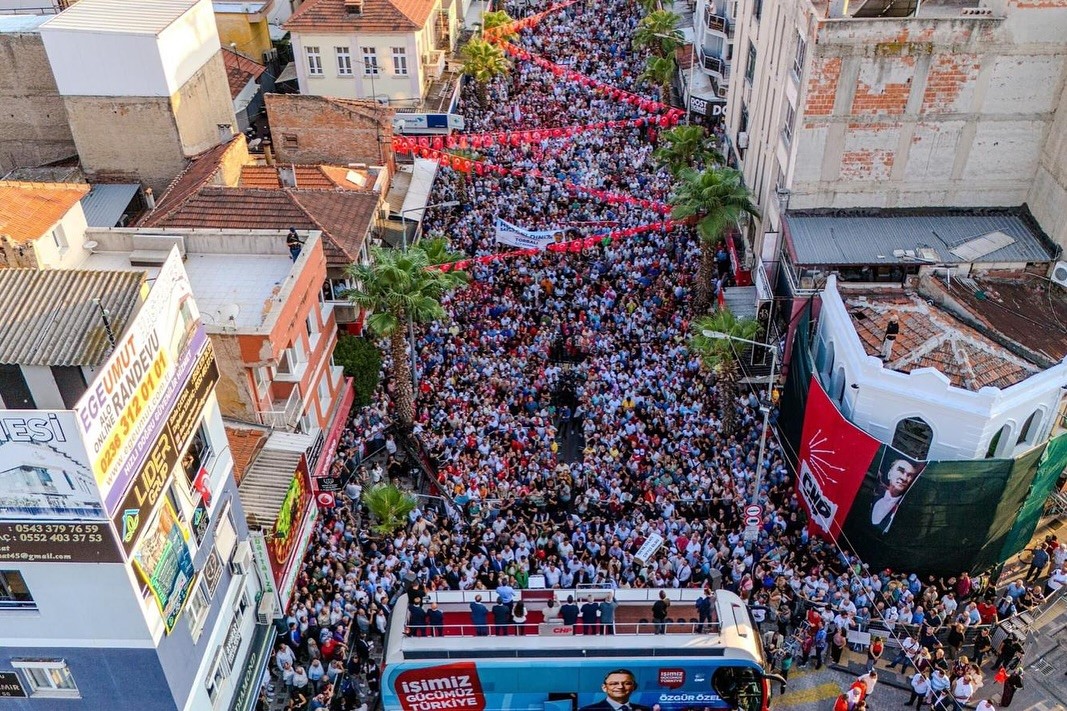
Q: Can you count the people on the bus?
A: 13